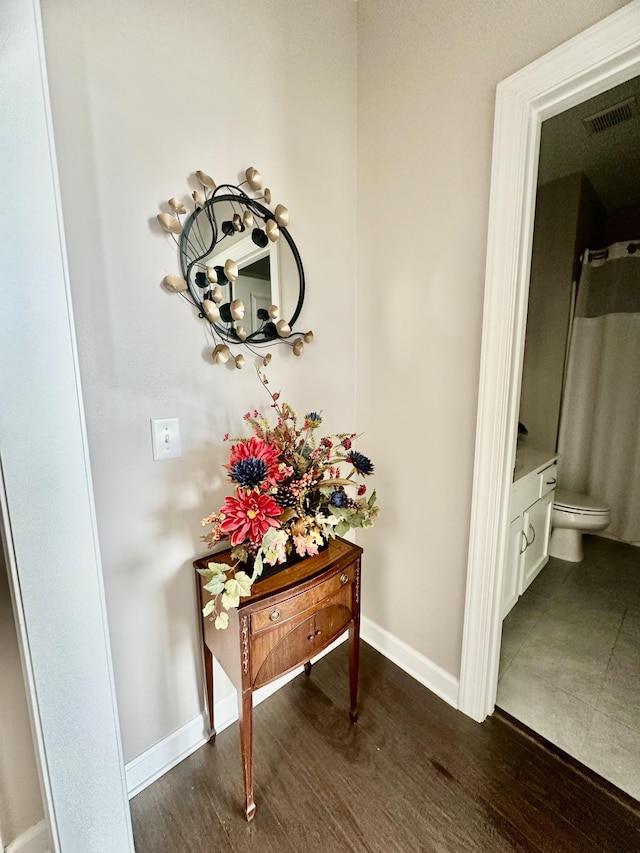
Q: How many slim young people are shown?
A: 0